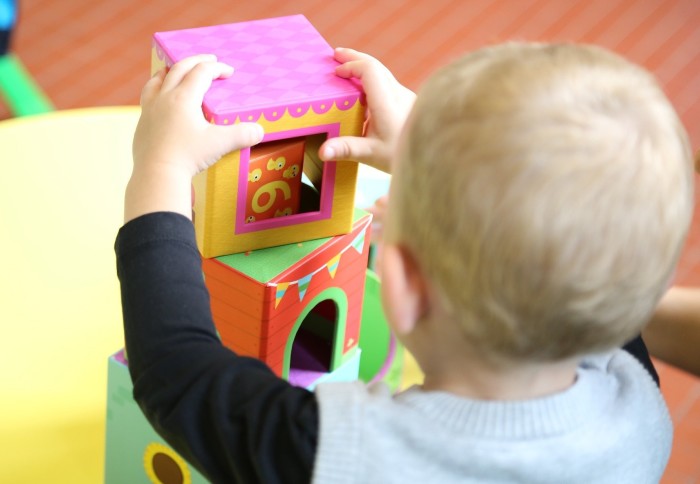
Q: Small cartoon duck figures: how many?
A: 5